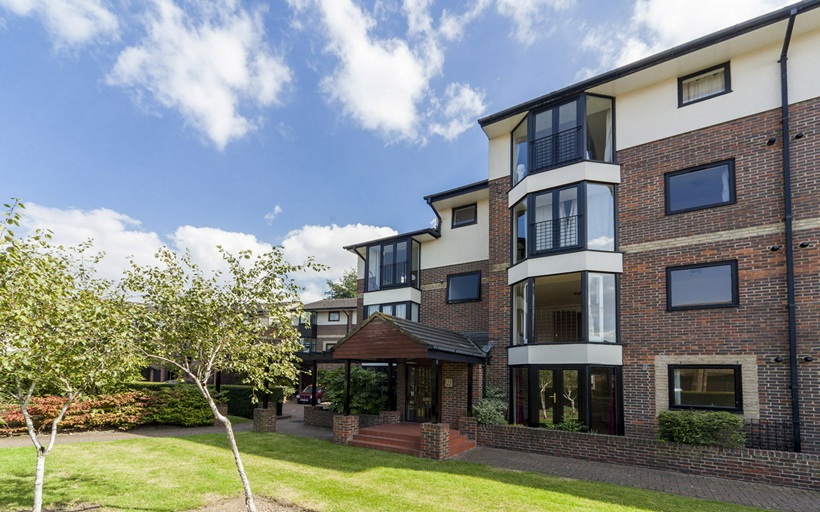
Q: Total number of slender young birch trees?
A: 2